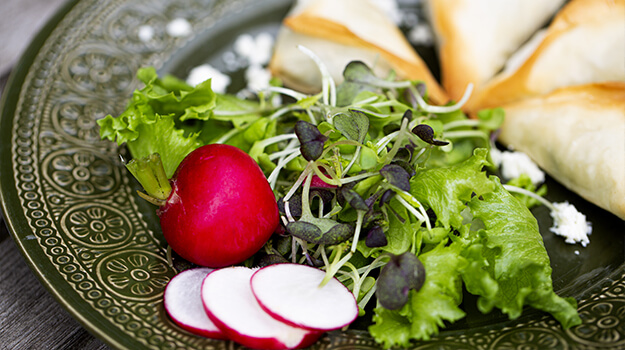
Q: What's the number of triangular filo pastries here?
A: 4